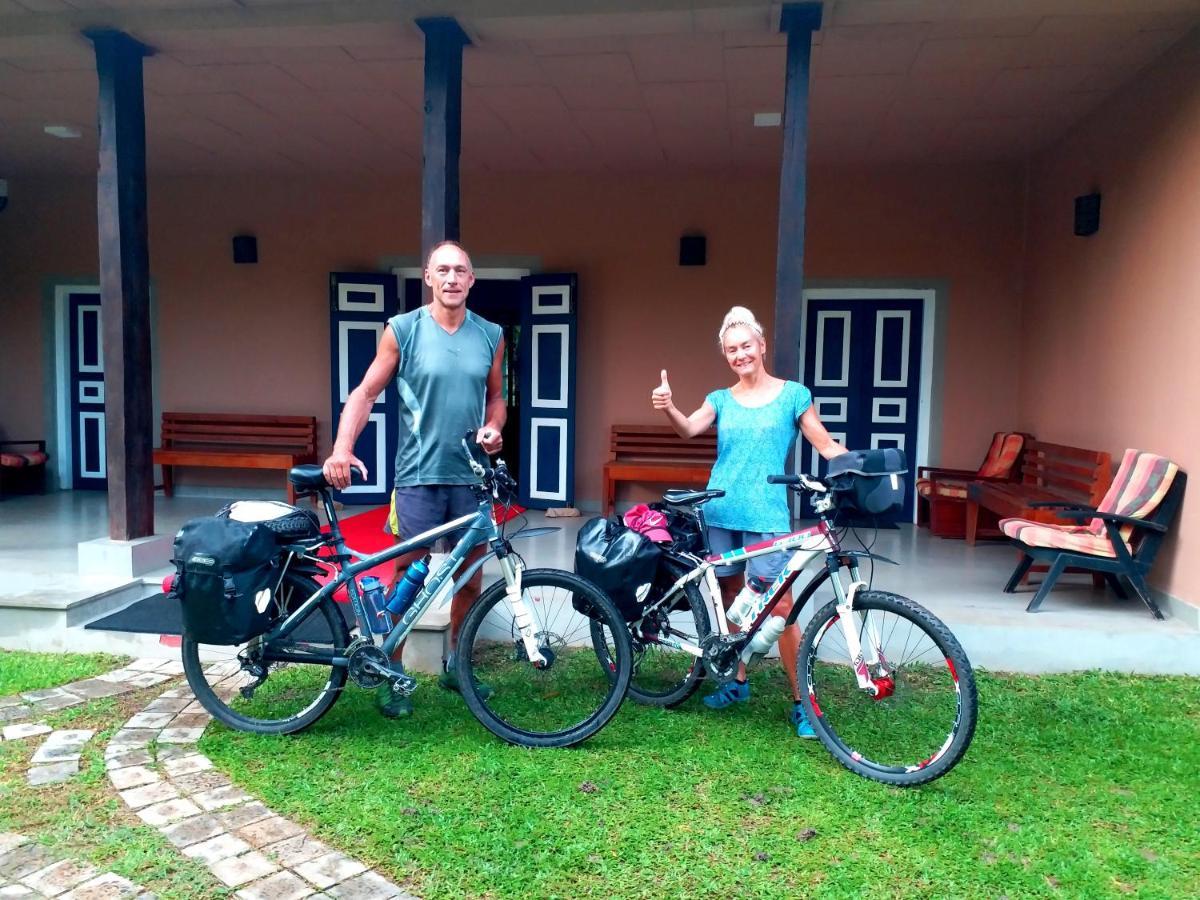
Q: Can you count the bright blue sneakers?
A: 2